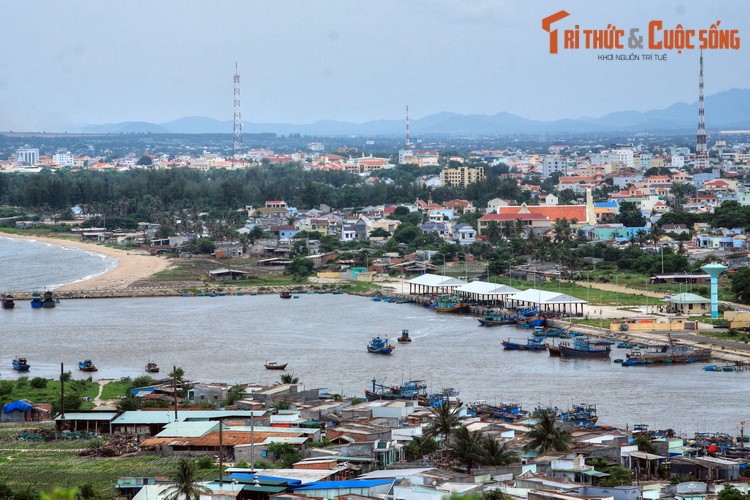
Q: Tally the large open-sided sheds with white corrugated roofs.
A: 3